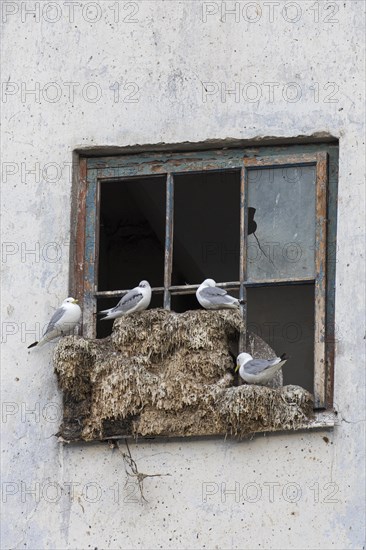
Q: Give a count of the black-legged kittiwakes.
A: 4